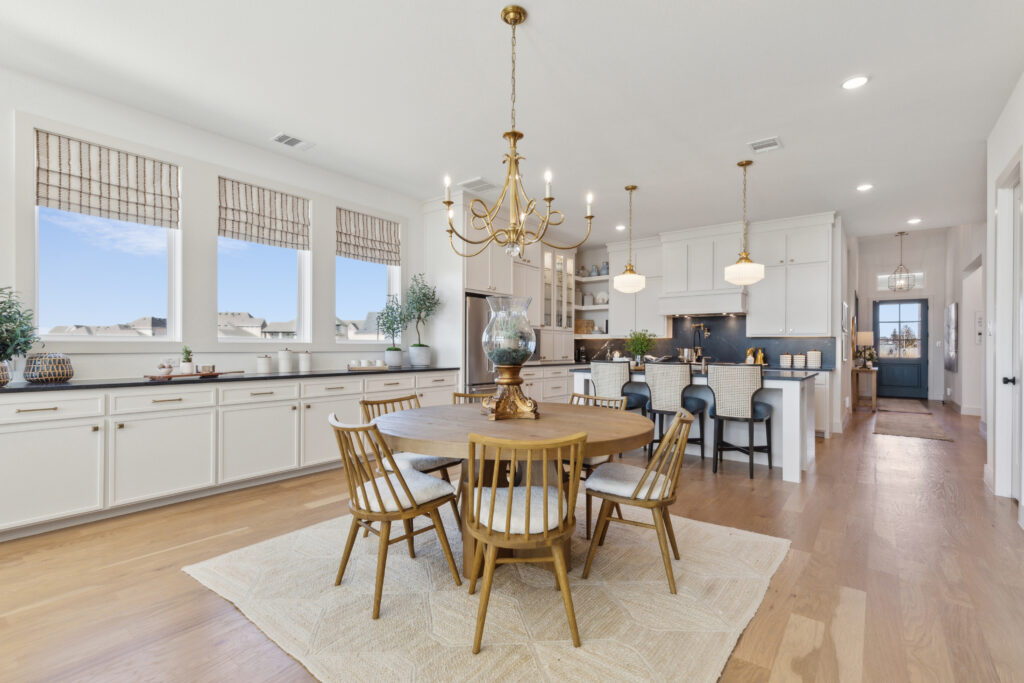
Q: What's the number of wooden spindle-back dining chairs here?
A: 6